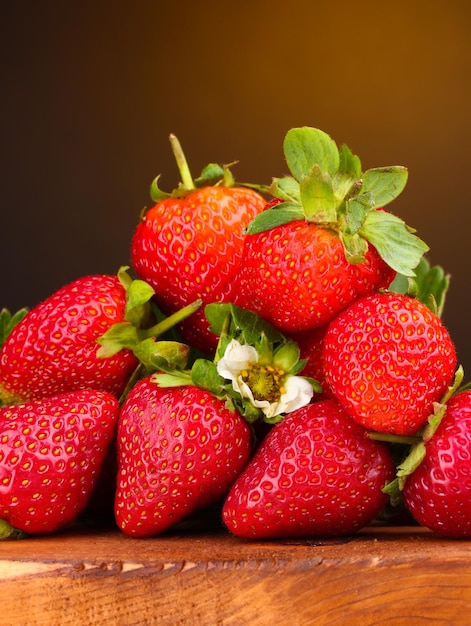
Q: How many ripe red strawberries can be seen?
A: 9